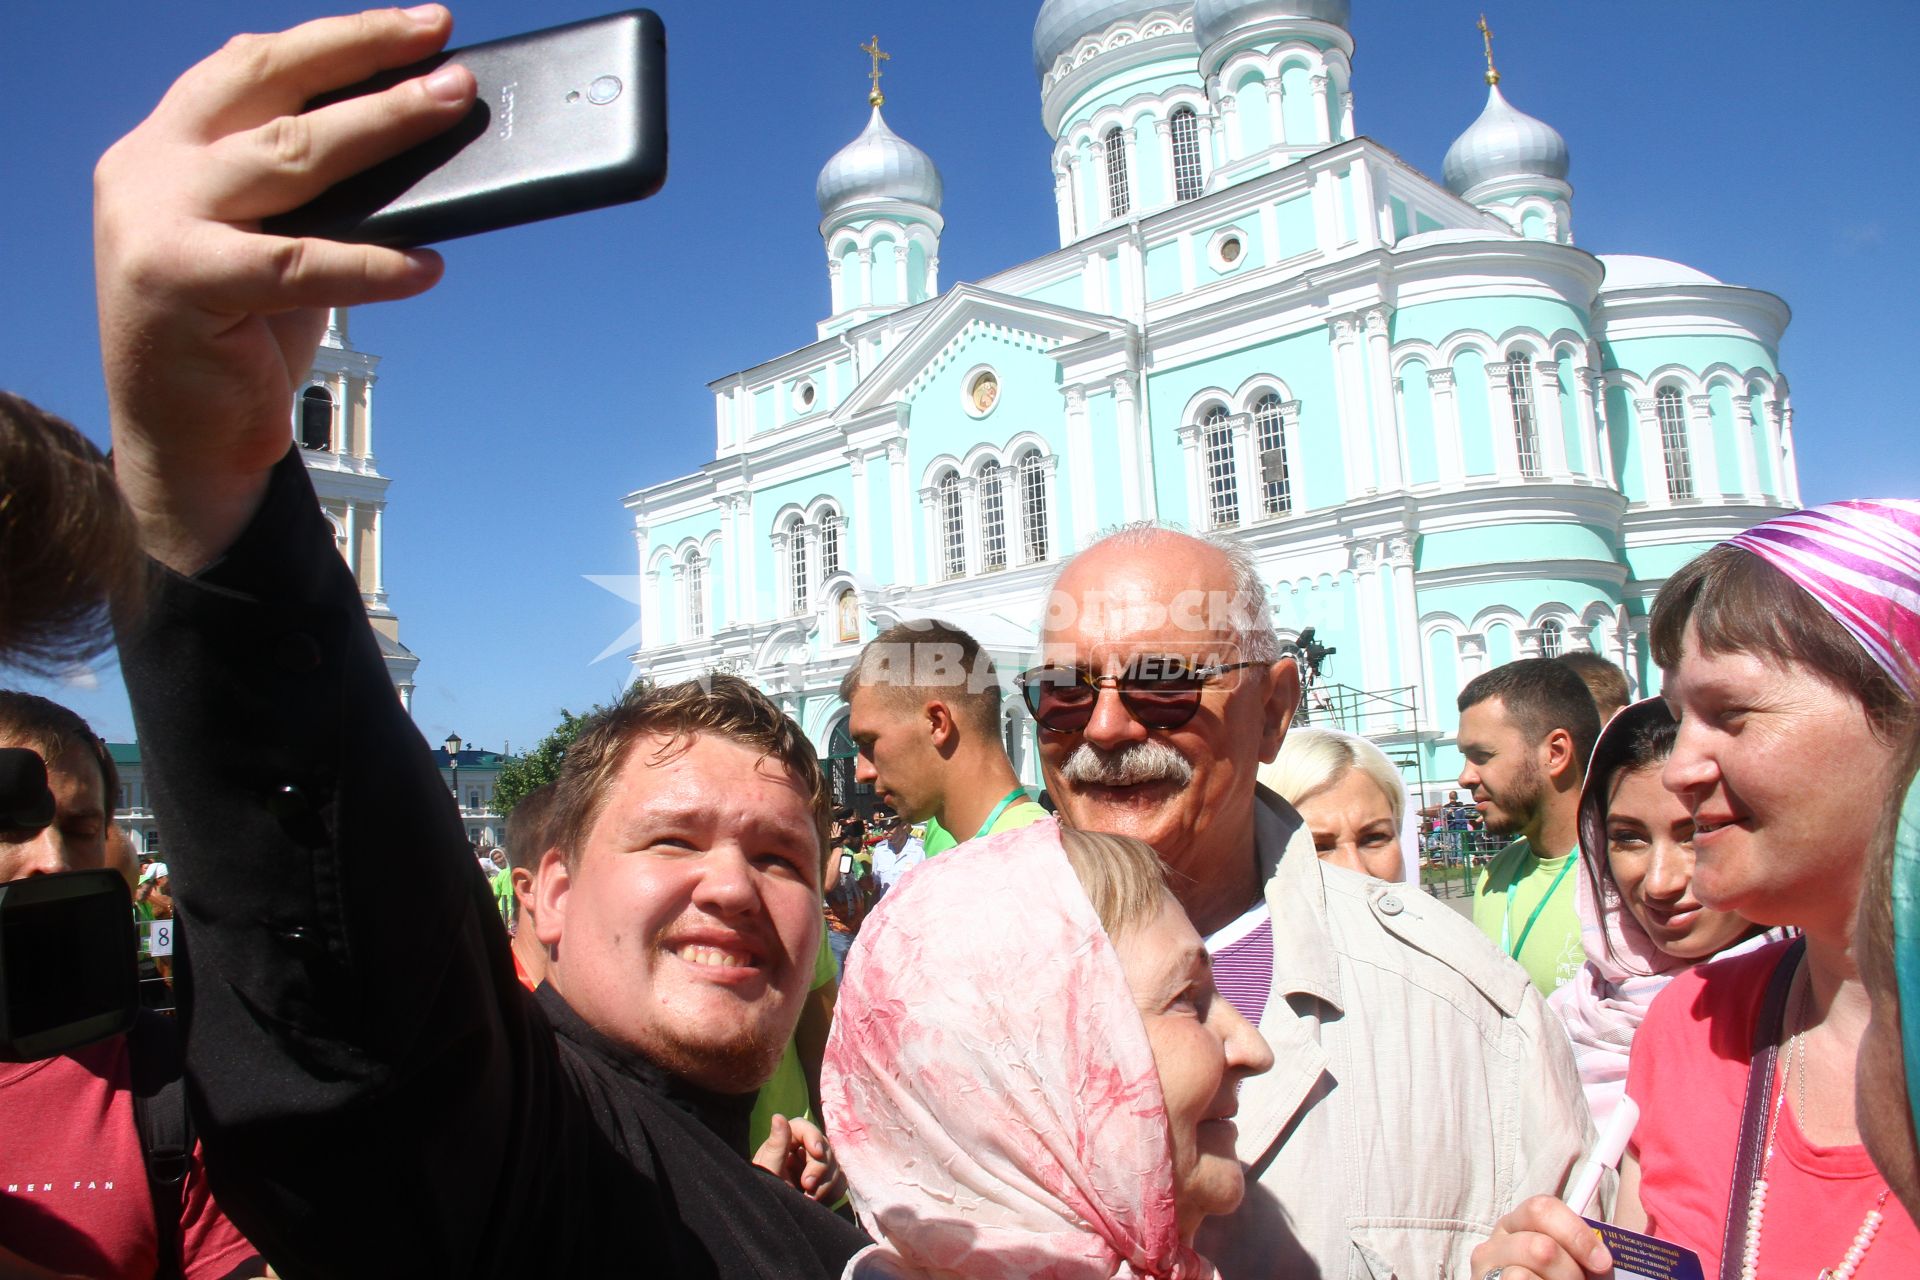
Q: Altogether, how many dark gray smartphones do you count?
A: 1